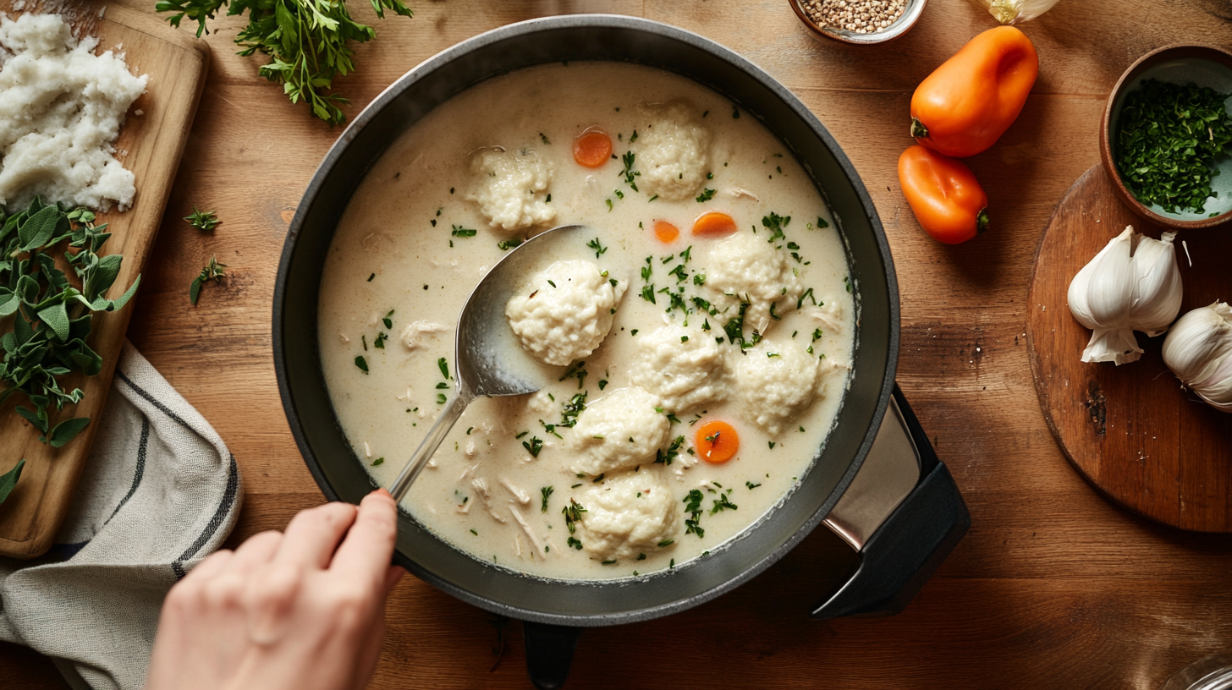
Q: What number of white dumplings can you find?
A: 8